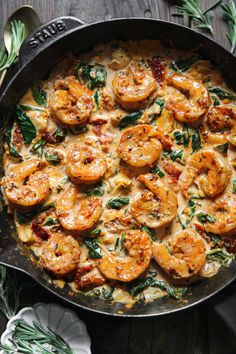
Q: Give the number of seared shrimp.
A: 14